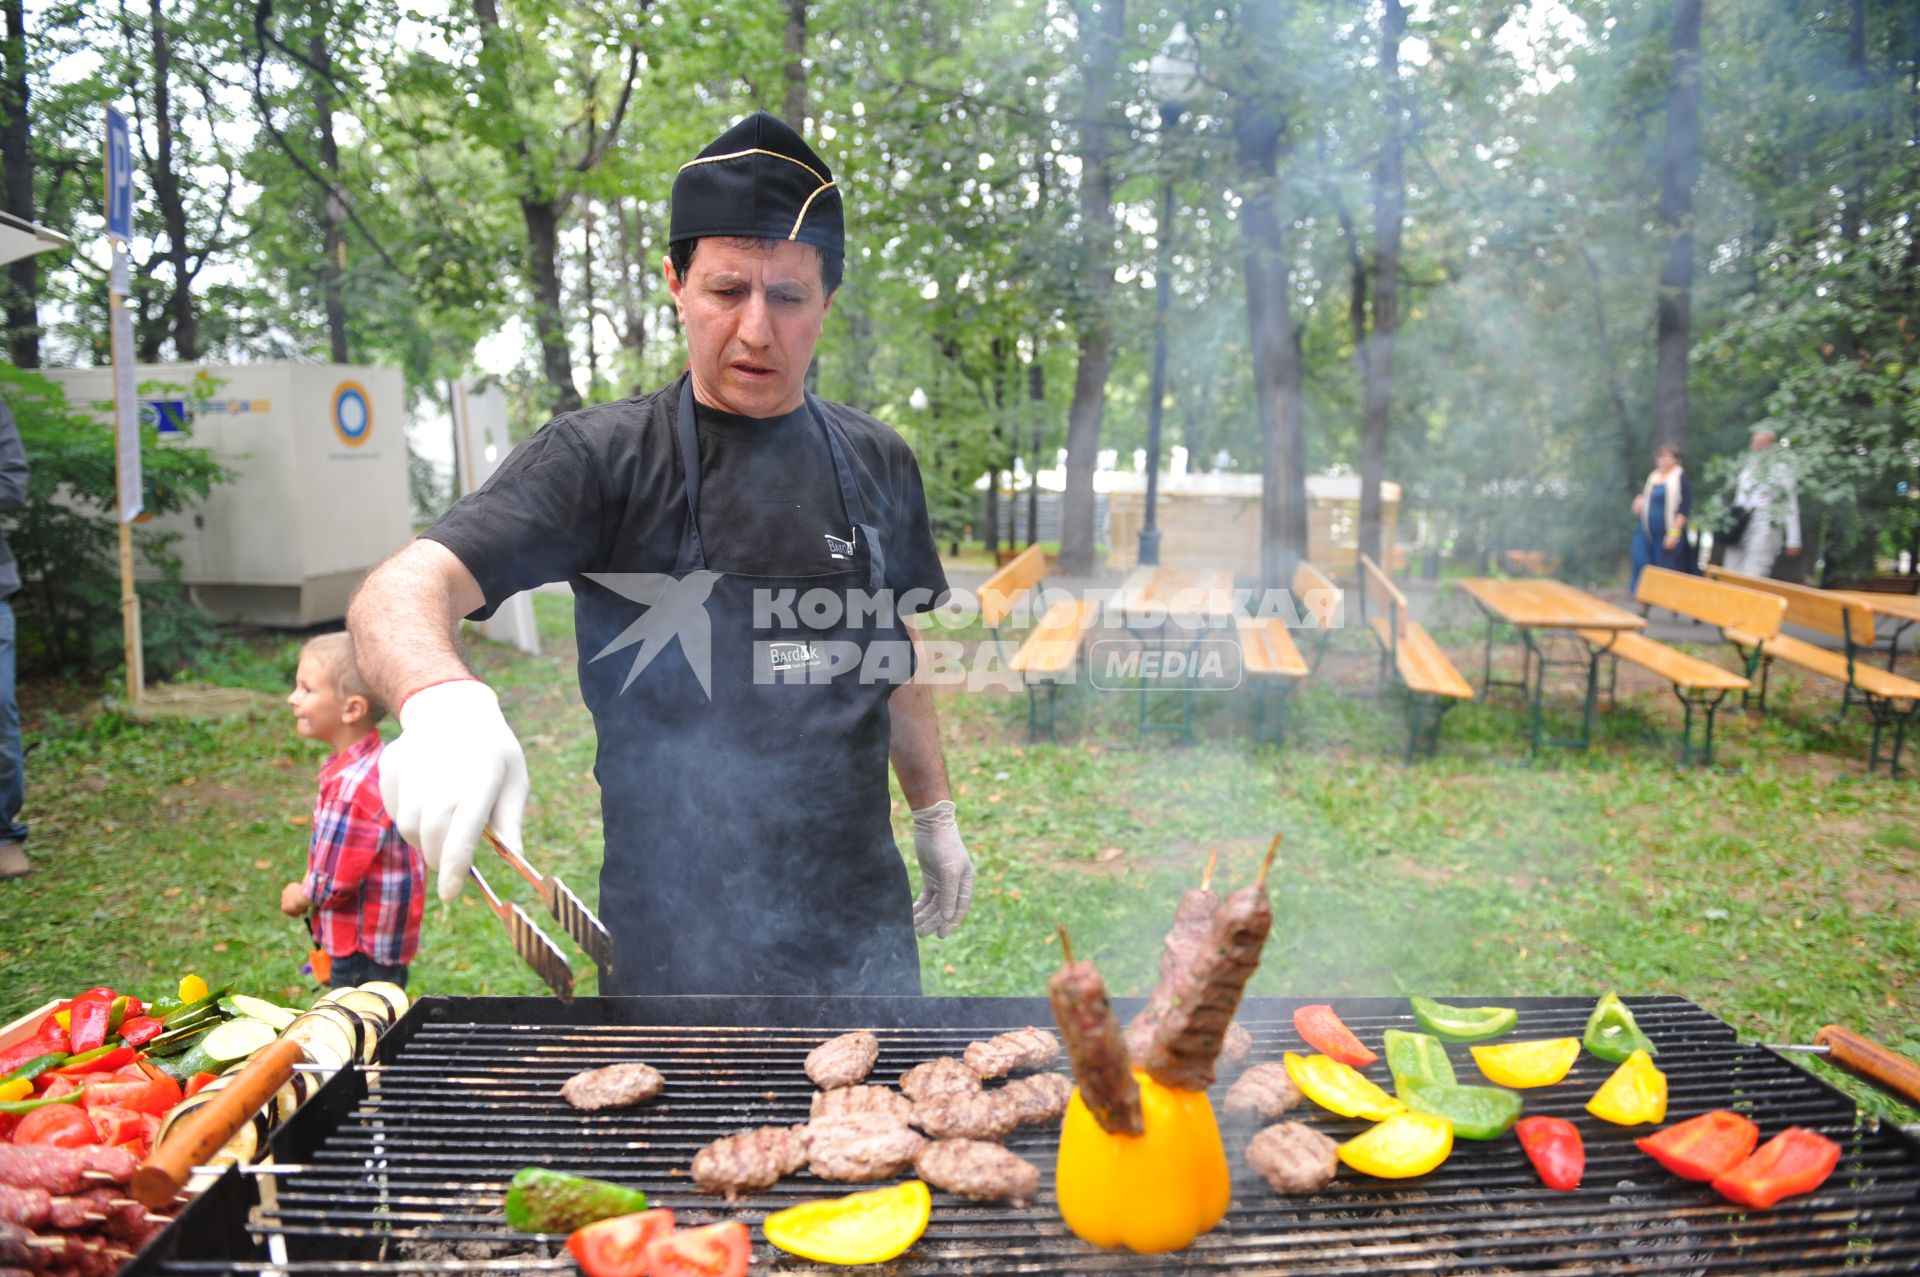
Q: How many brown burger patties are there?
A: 13